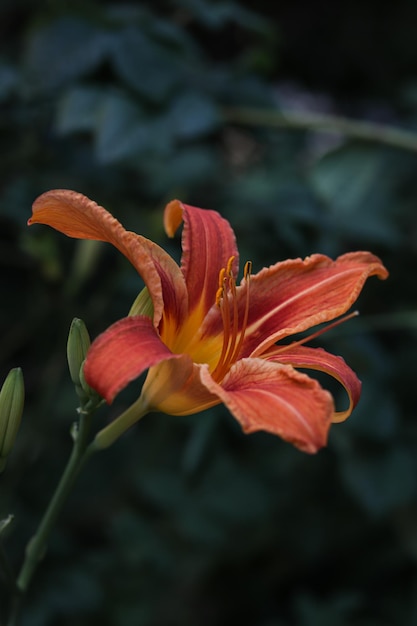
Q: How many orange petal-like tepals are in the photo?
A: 6